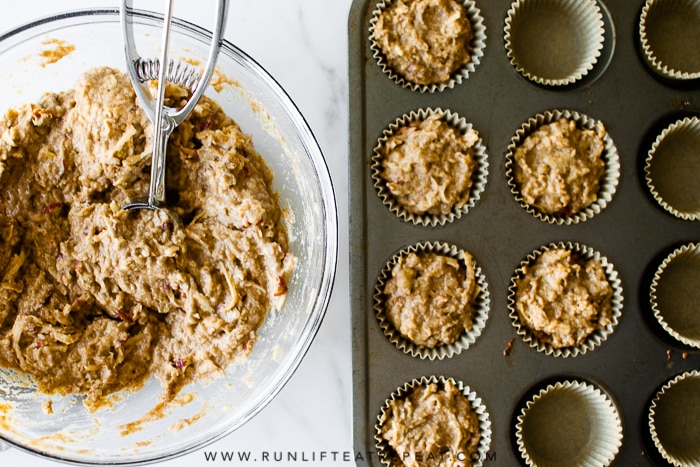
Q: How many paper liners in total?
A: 12